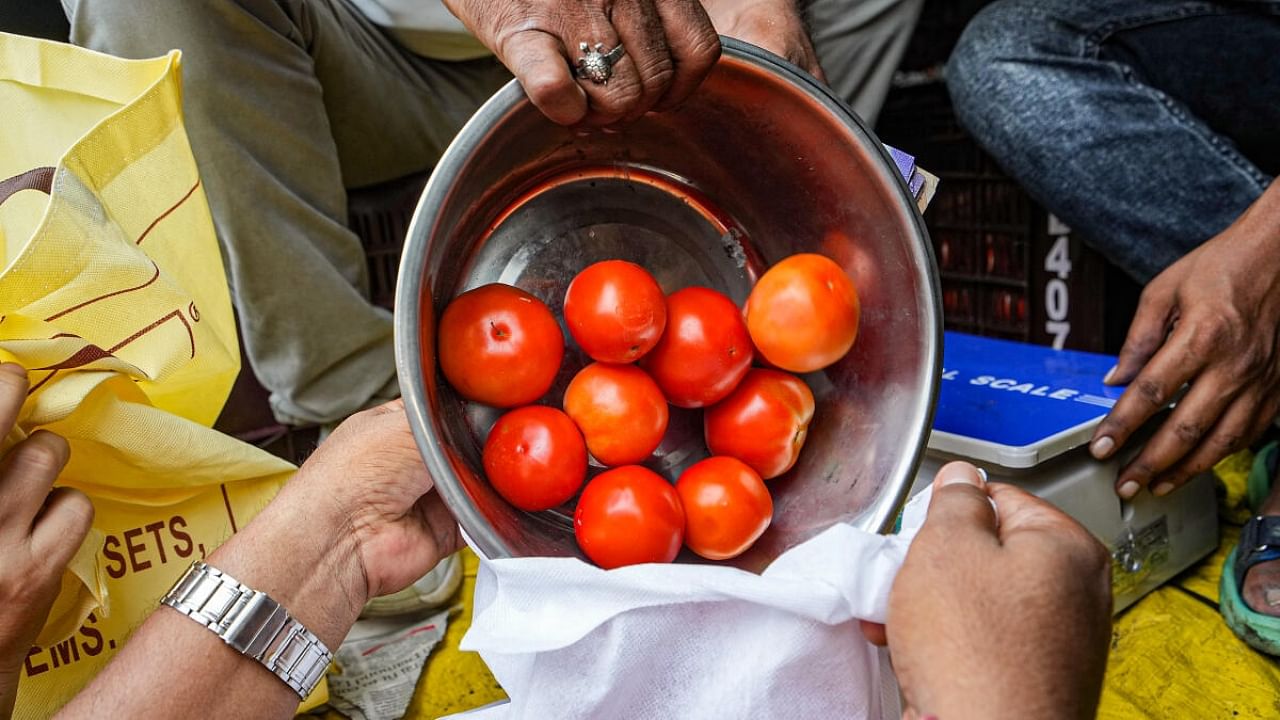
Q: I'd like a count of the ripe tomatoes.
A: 9